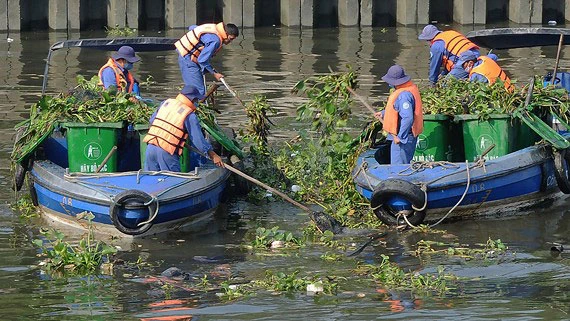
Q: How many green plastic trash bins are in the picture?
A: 4